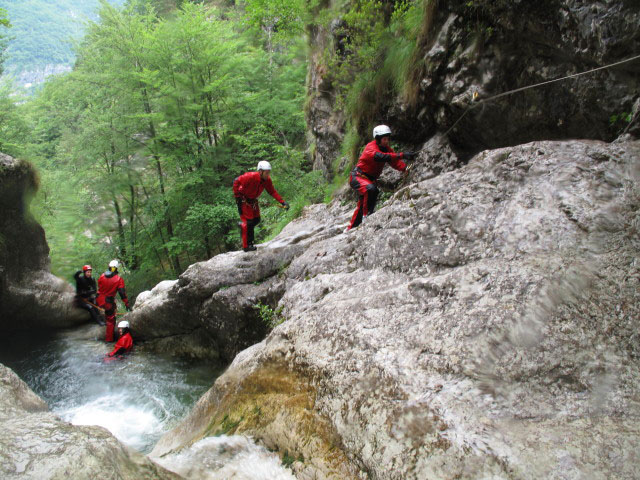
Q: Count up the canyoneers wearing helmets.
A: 5